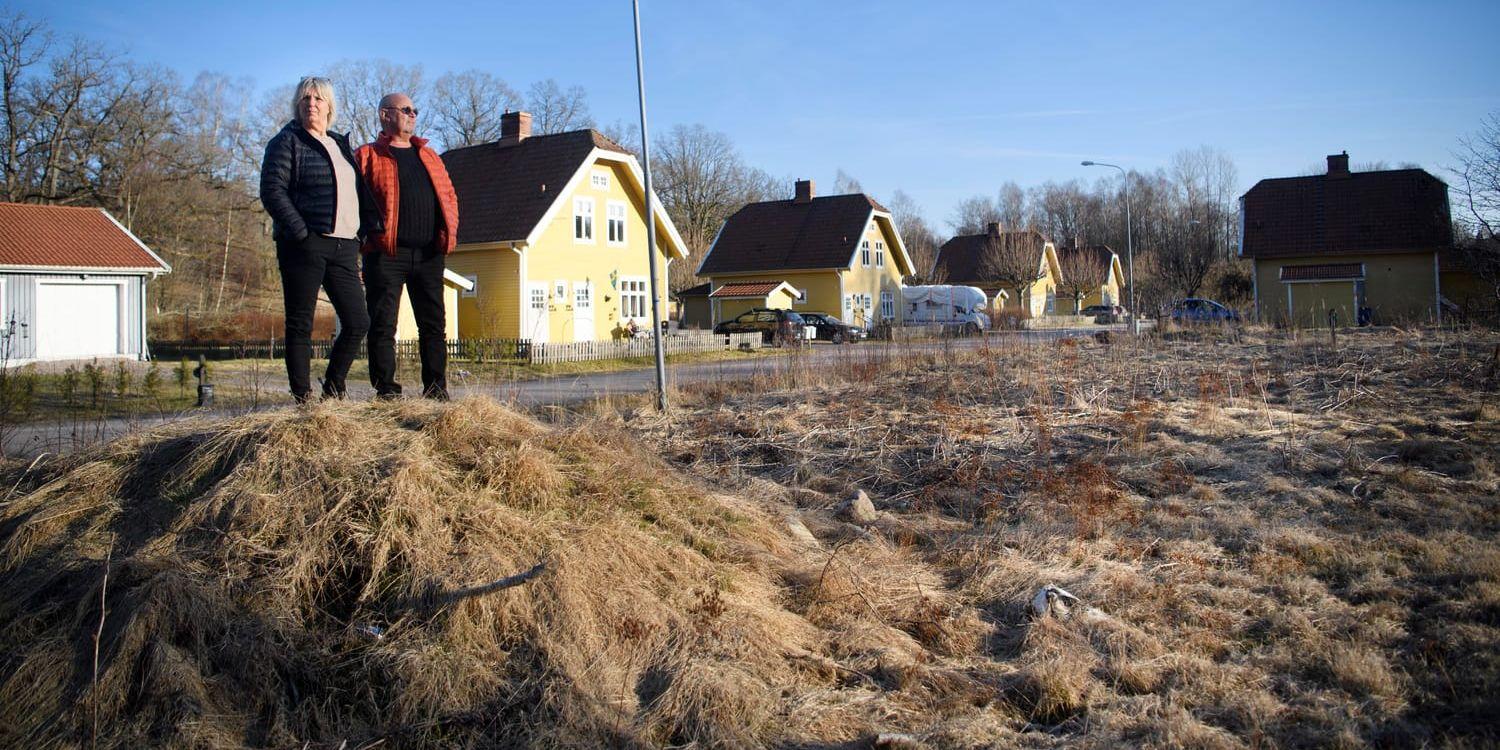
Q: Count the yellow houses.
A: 5